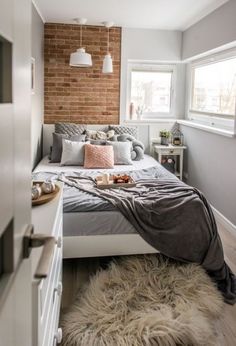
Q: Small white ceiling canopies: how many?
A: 2